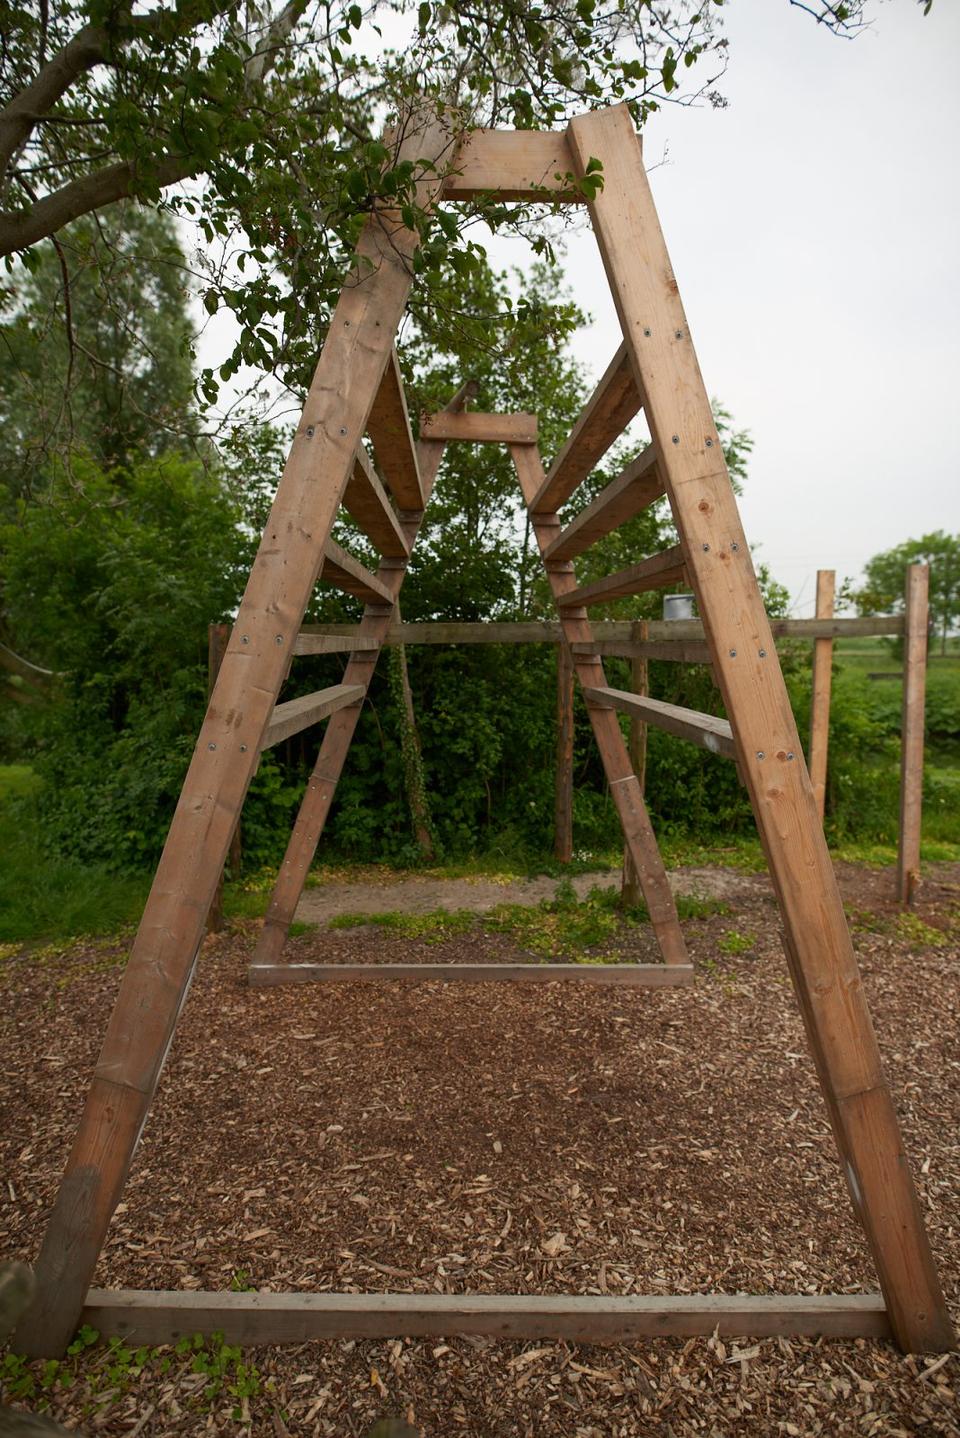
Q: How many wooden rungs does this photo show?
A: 10